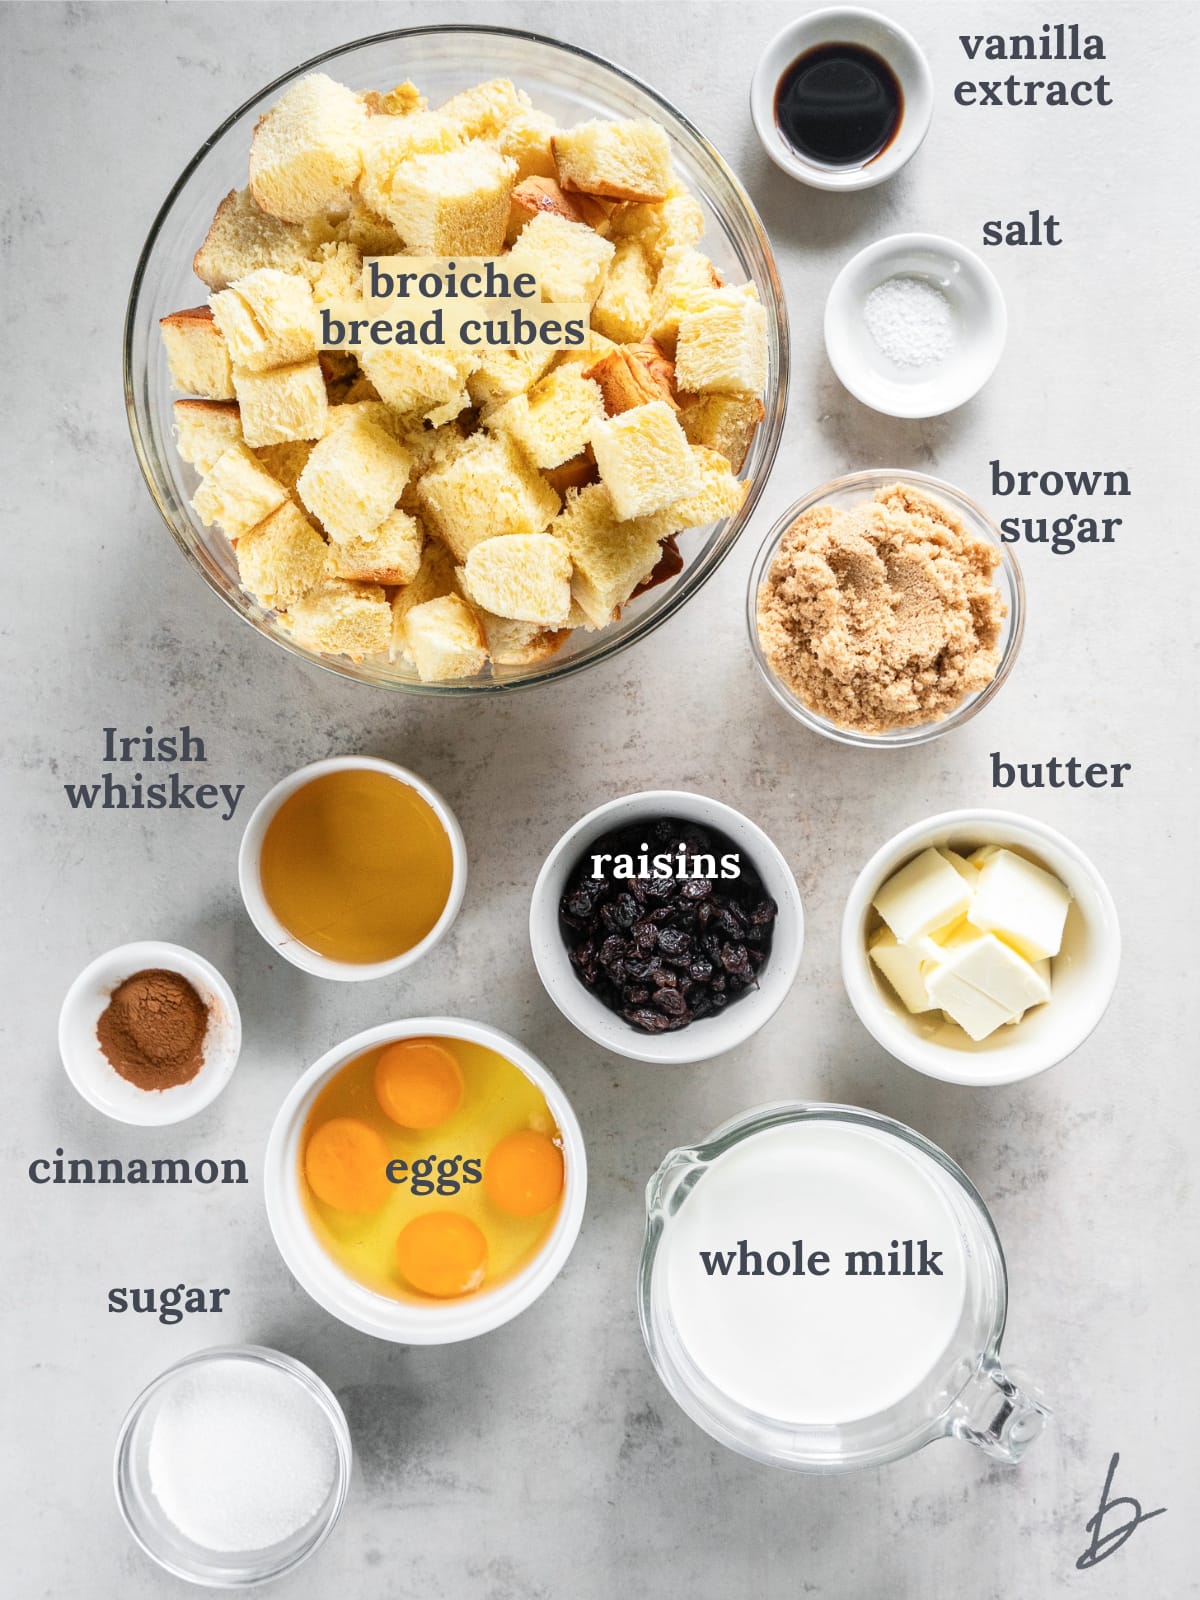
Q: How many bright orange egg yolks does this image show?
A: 4